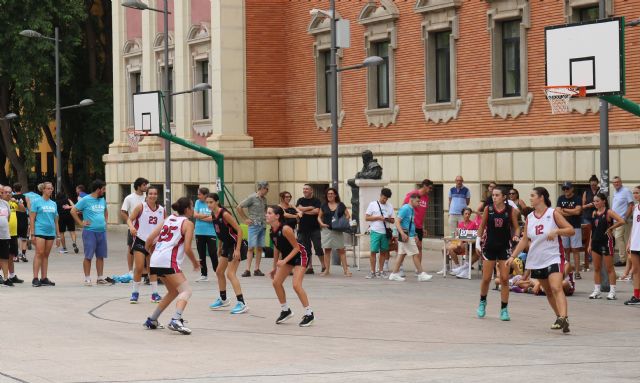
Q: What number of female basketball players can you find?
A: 8